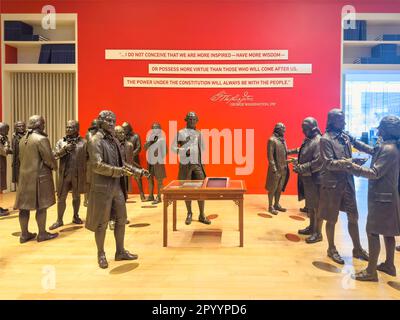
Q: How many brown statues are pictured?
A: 14